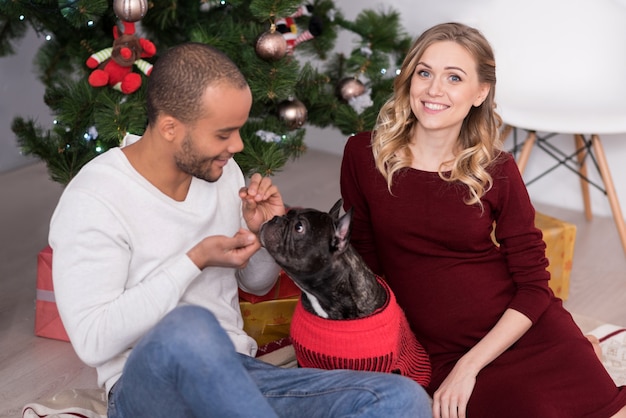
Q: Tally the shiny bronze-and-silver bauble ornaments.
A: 4